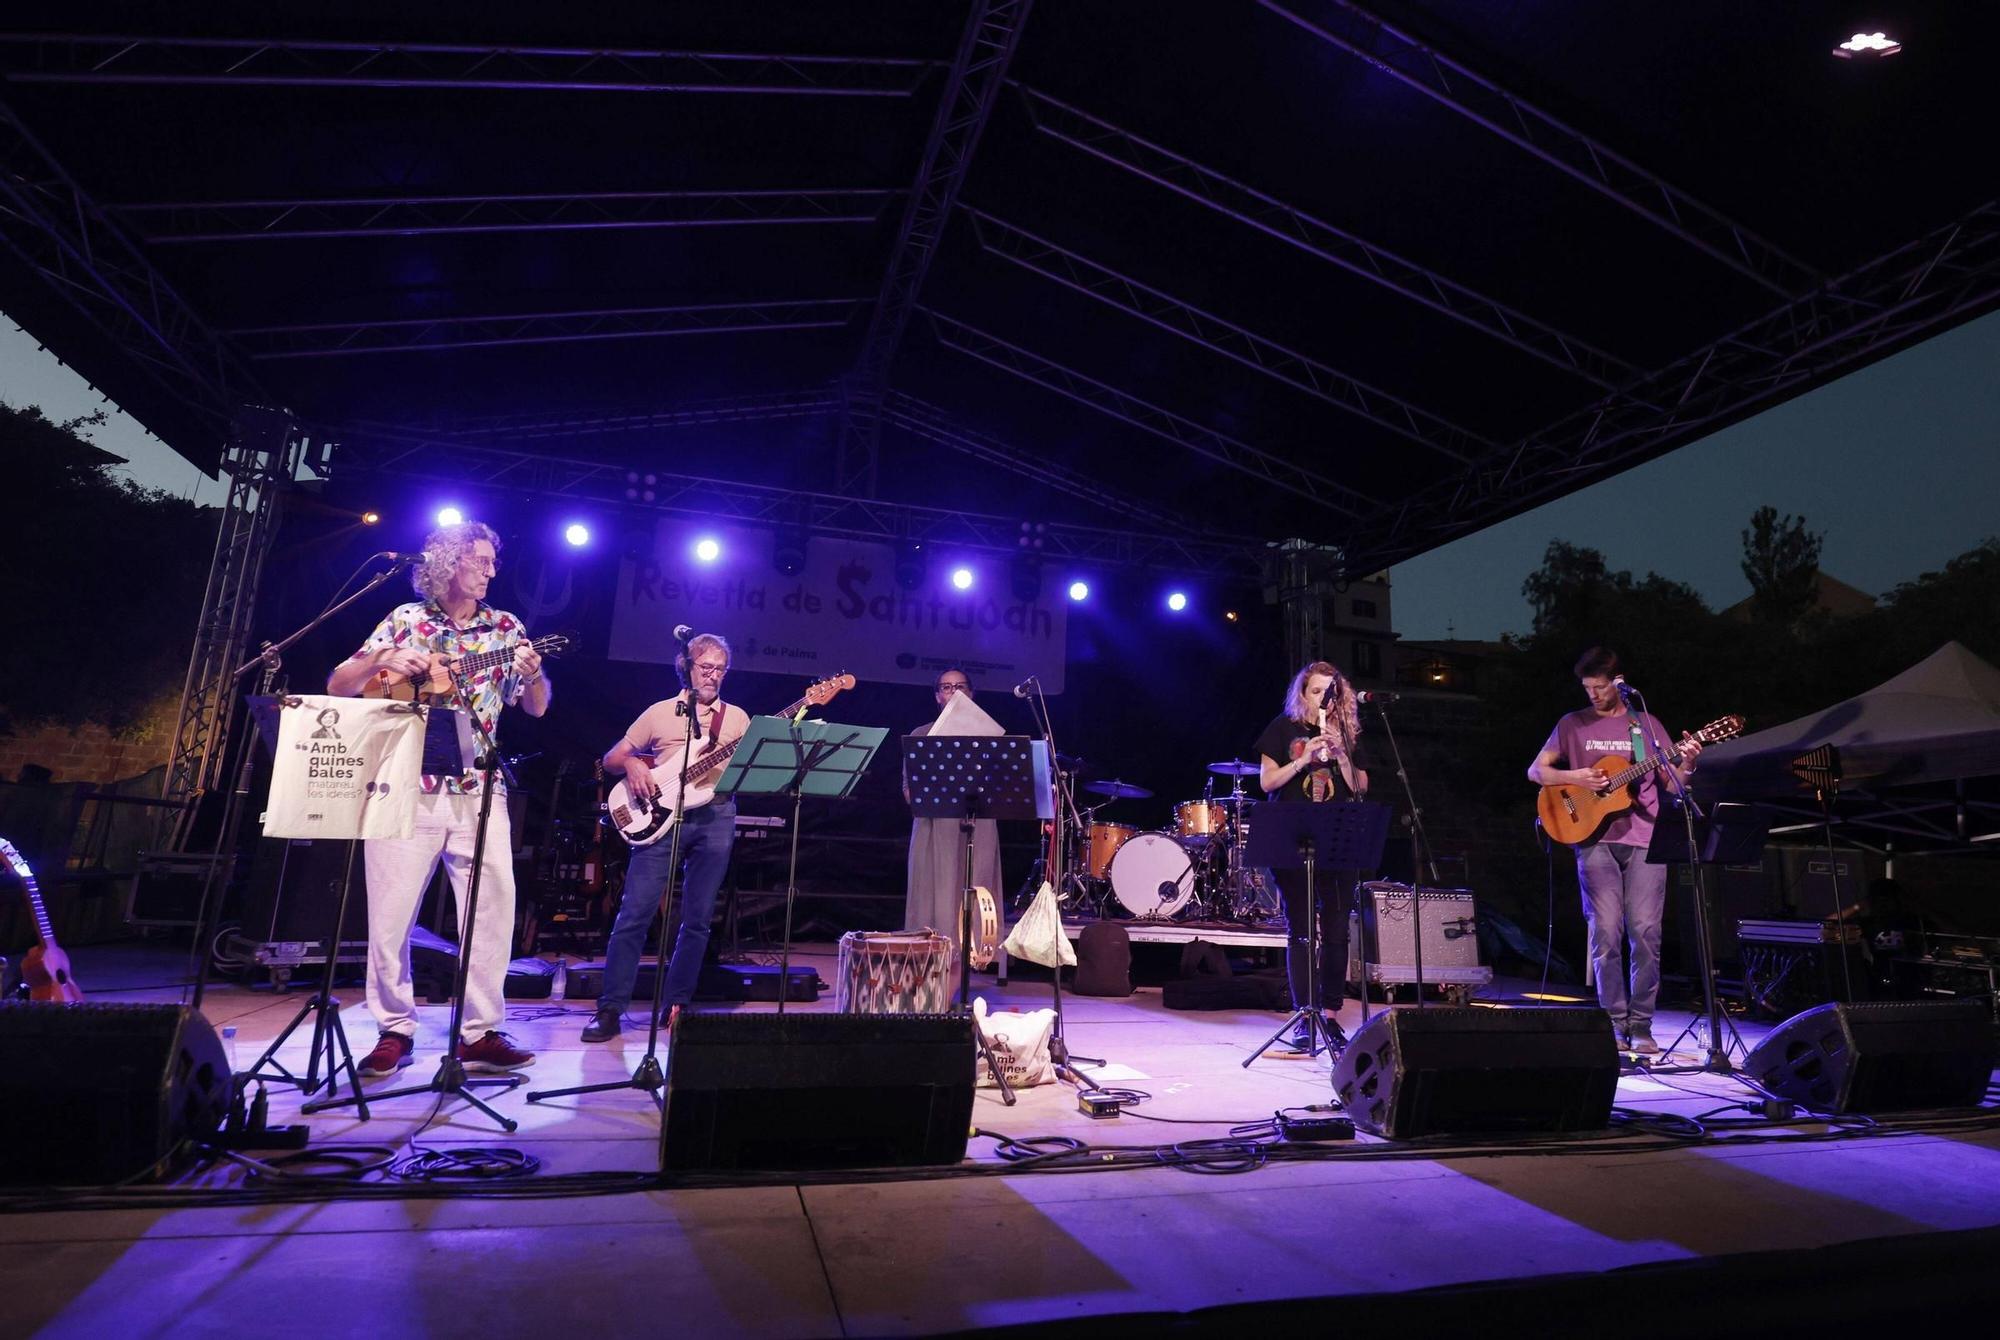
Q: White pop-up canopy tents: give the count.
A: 1